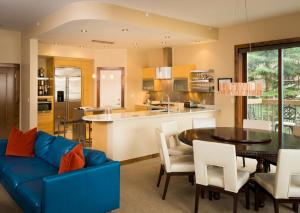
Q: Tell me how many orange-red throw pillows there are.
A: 2